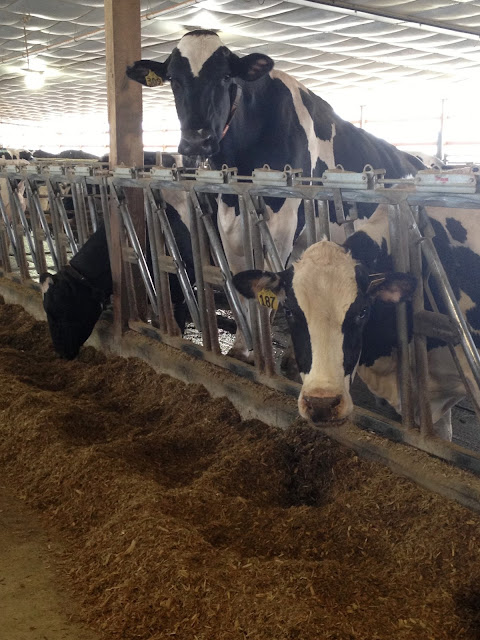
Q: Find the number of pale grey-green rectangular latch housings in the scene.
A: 10